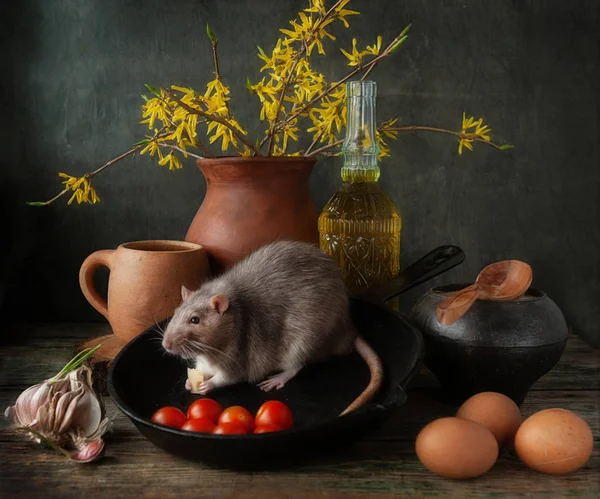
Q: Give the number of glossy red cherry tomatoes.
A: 7